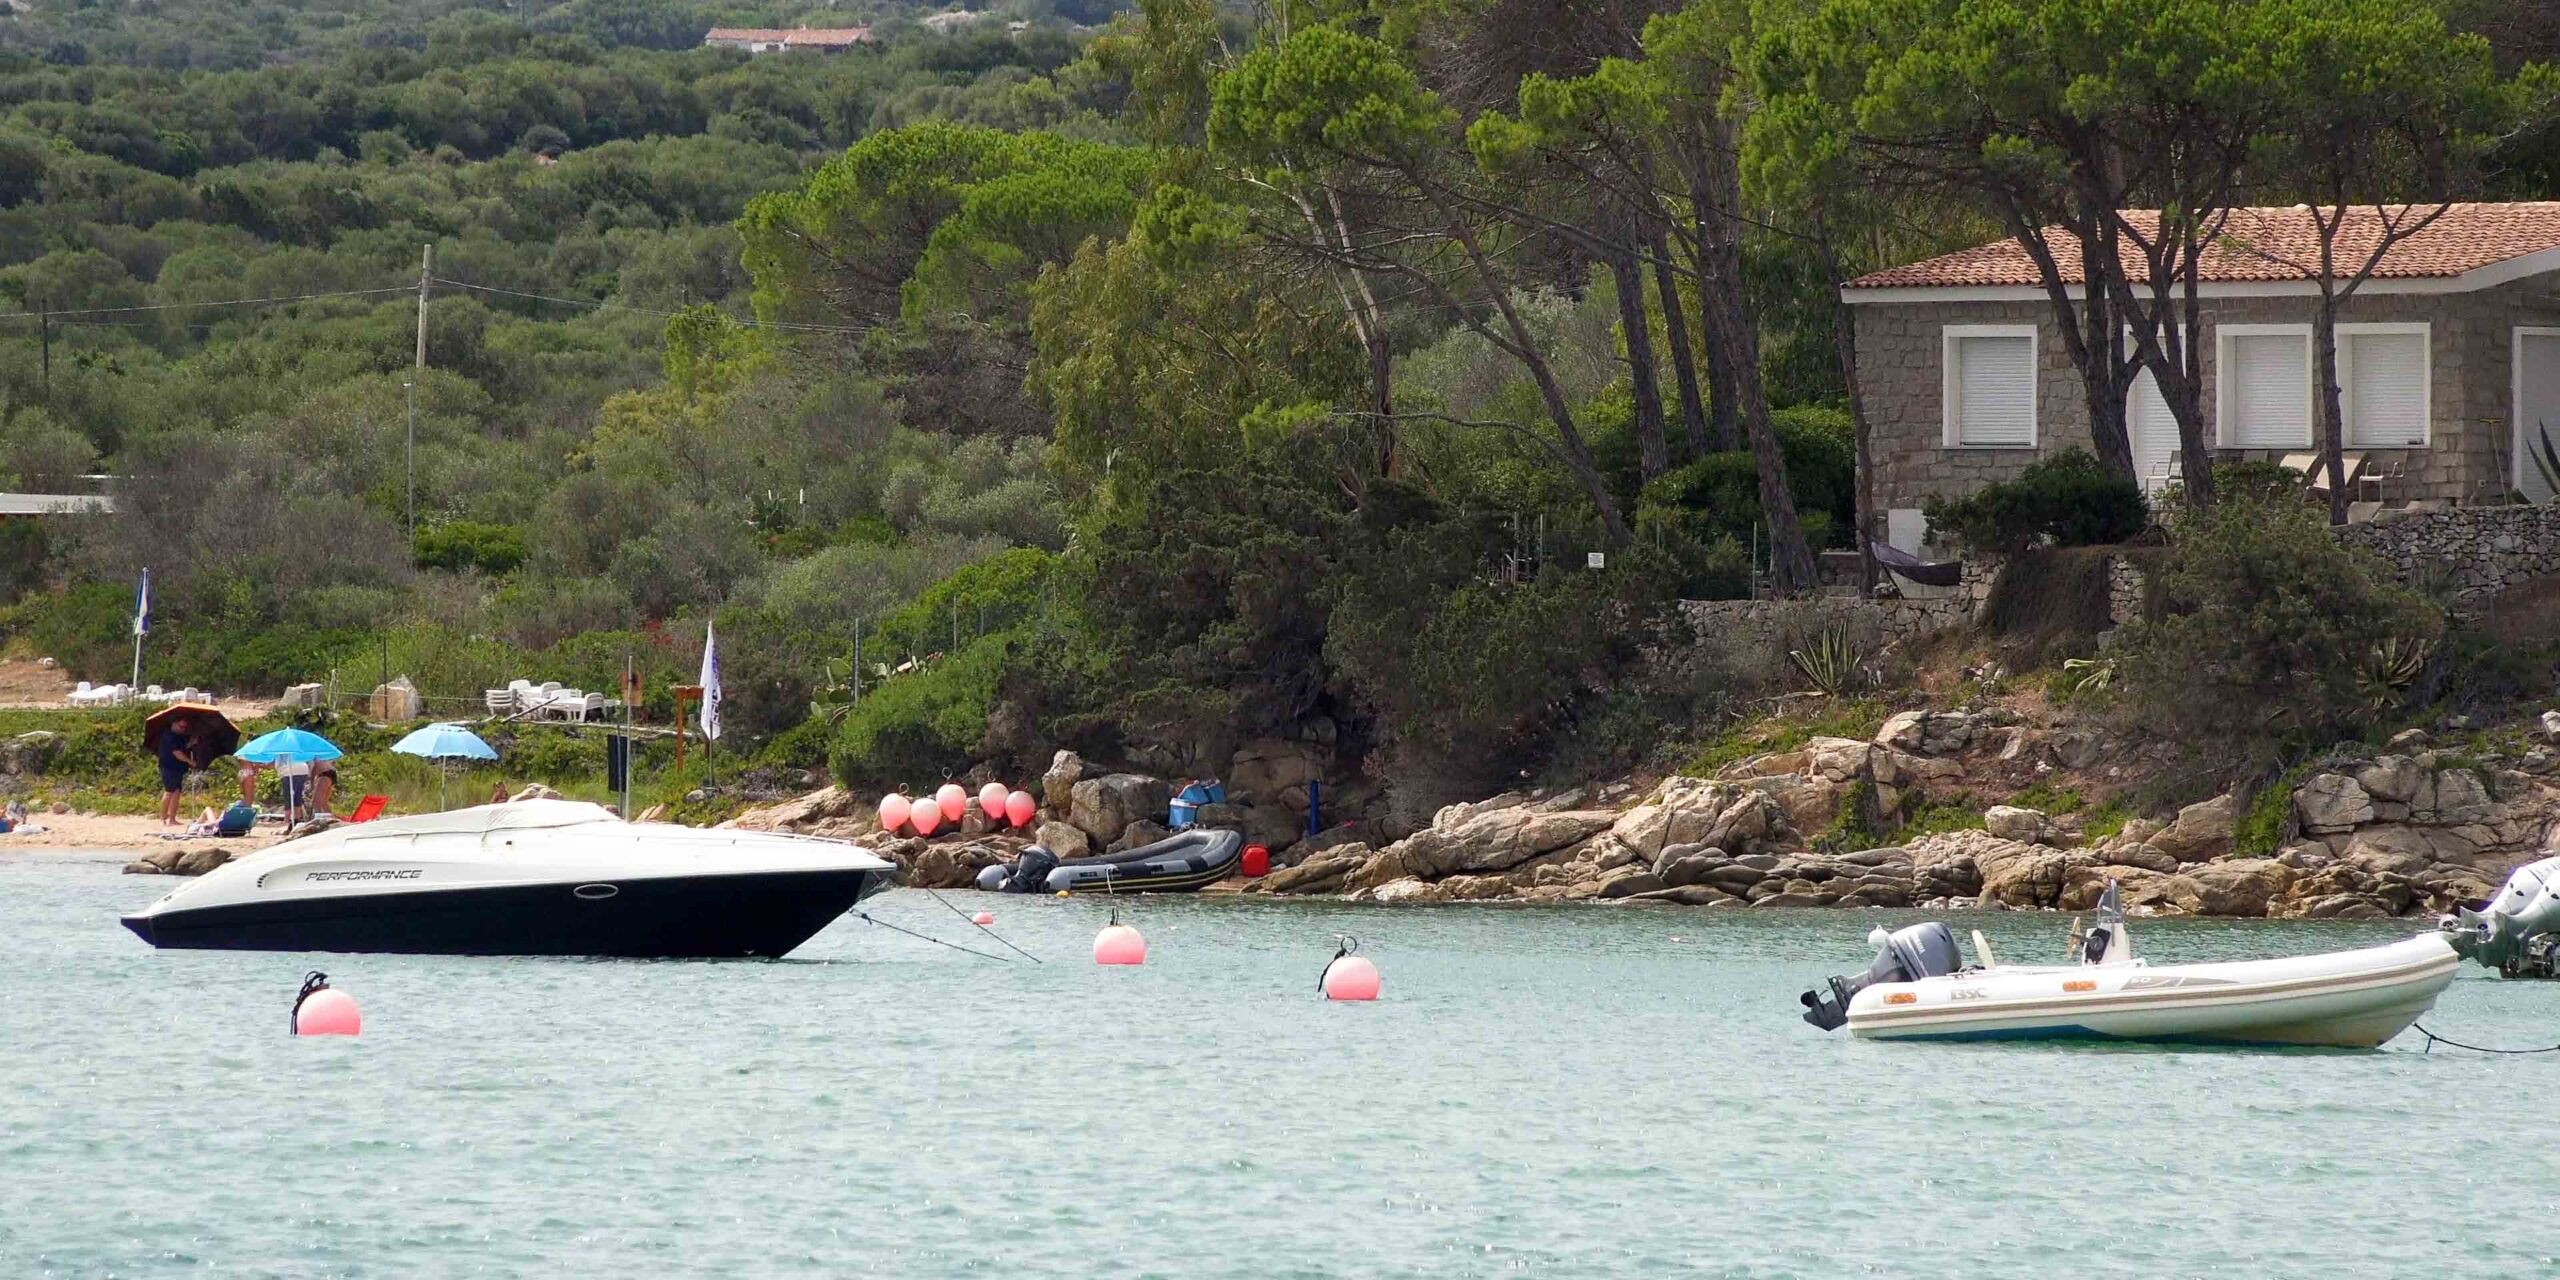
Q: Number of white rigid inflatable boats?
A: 1